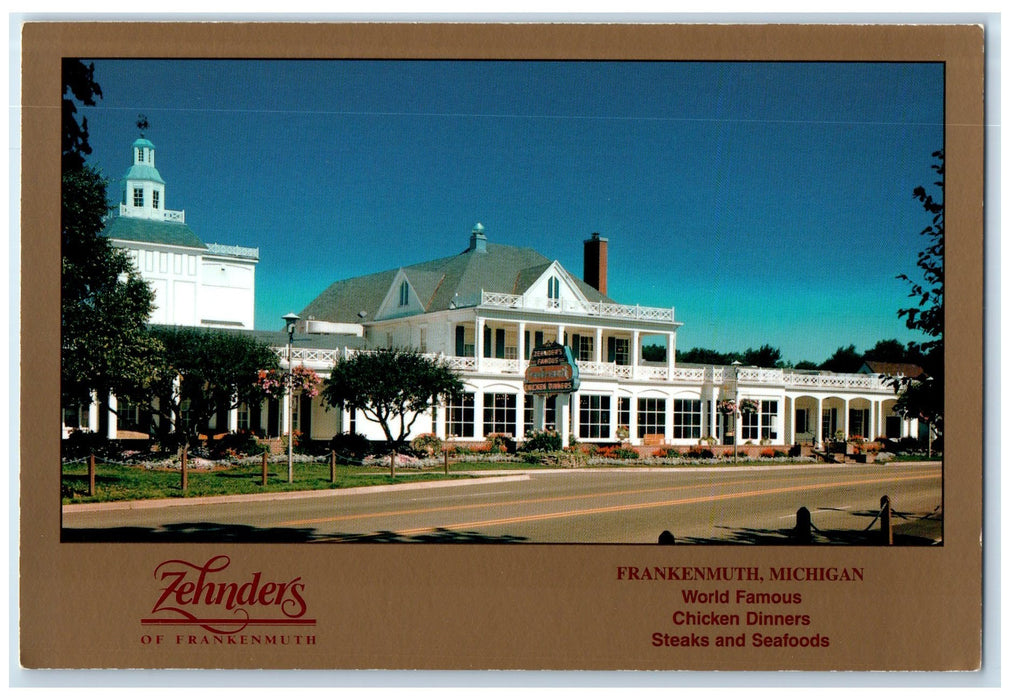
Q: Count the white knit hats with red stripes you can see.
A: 0